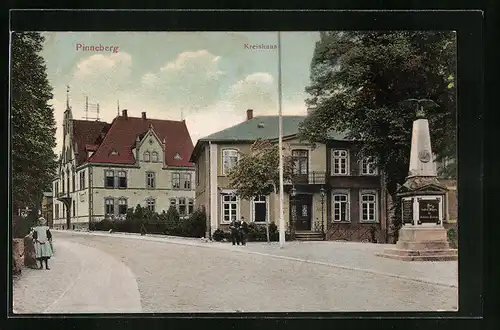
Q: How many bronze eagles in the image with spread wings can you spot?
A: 1